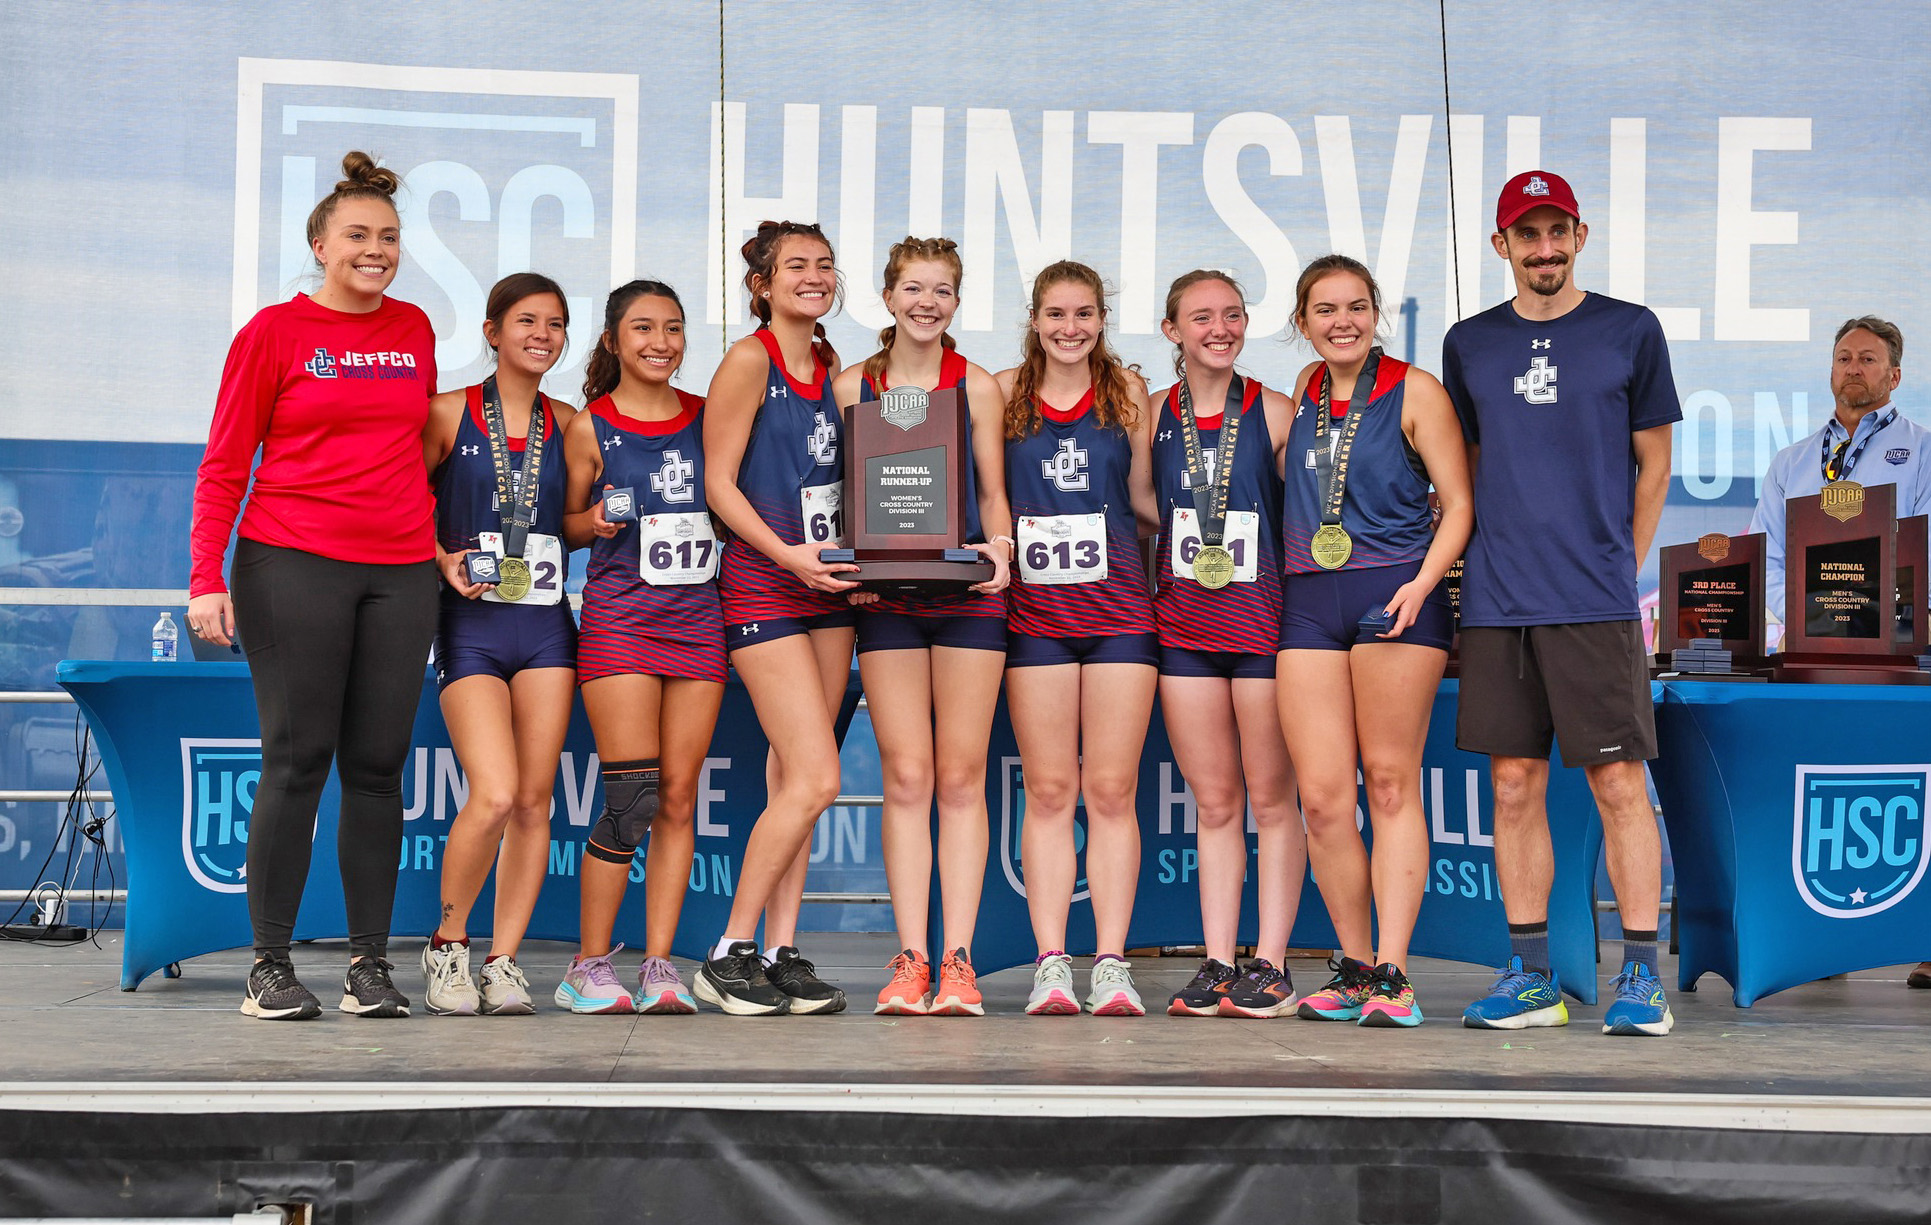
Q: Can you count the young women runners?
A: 7